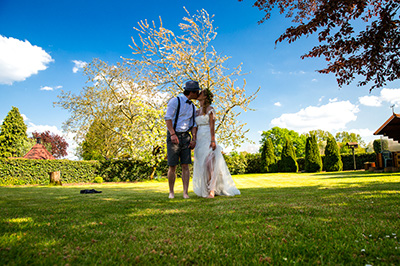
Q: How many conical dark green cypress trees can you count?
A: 4